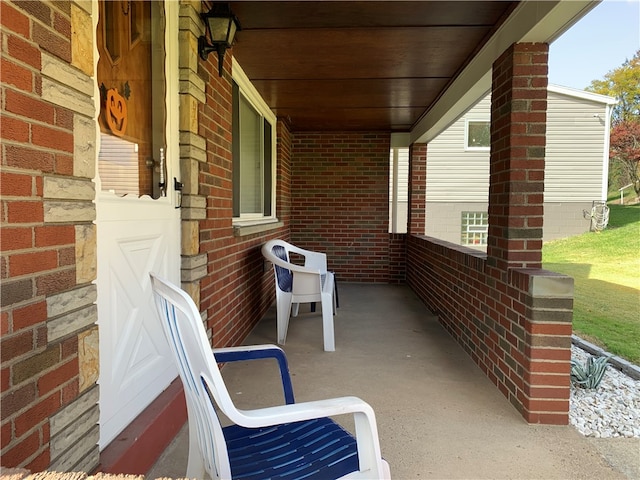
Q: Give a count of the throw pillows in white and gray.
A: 0